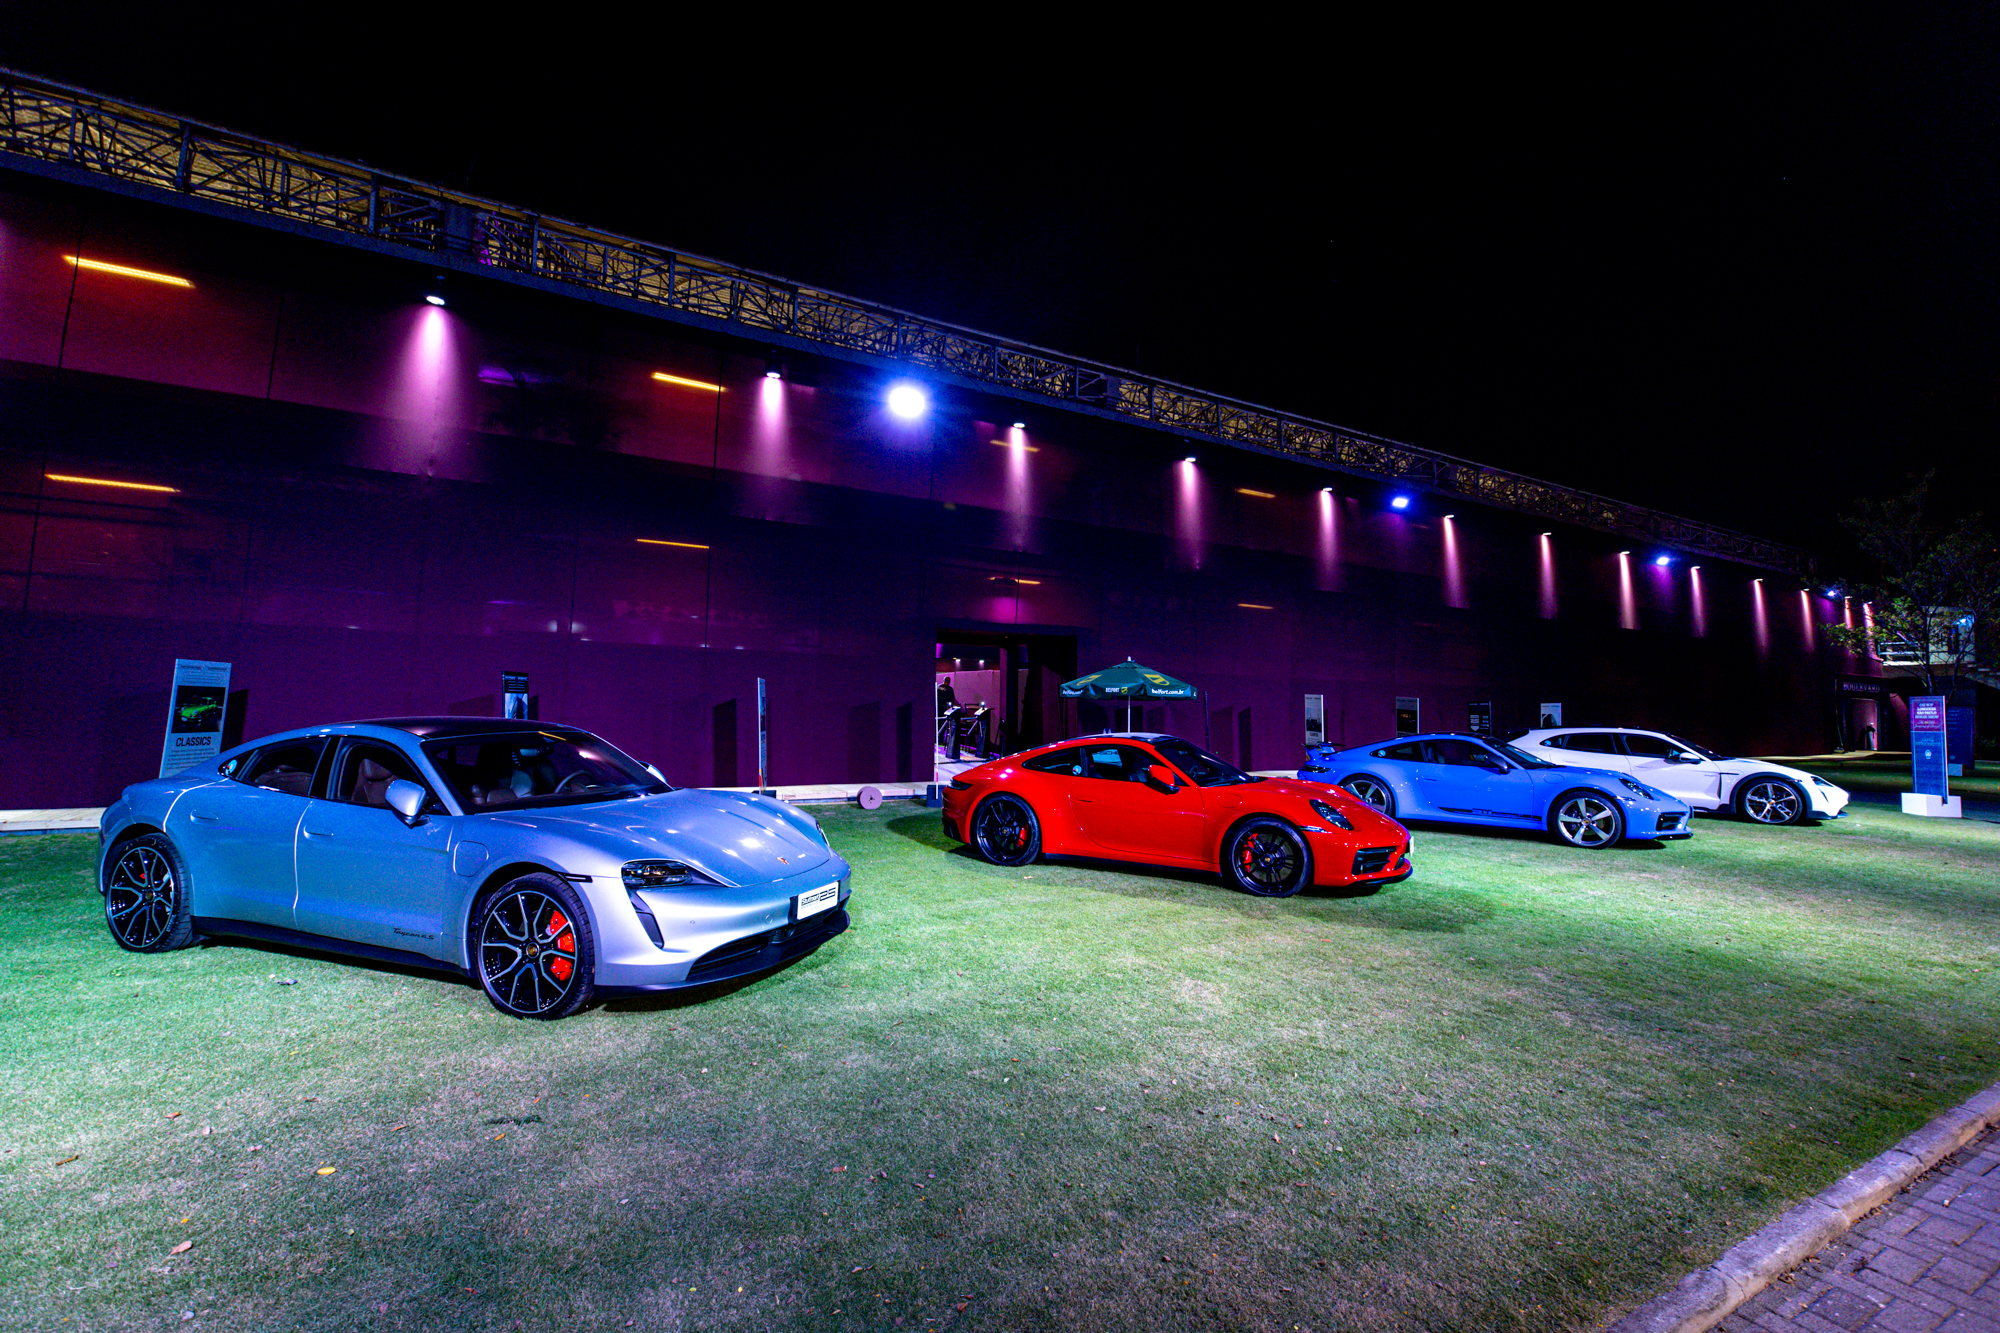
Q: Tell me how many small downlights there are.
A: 13